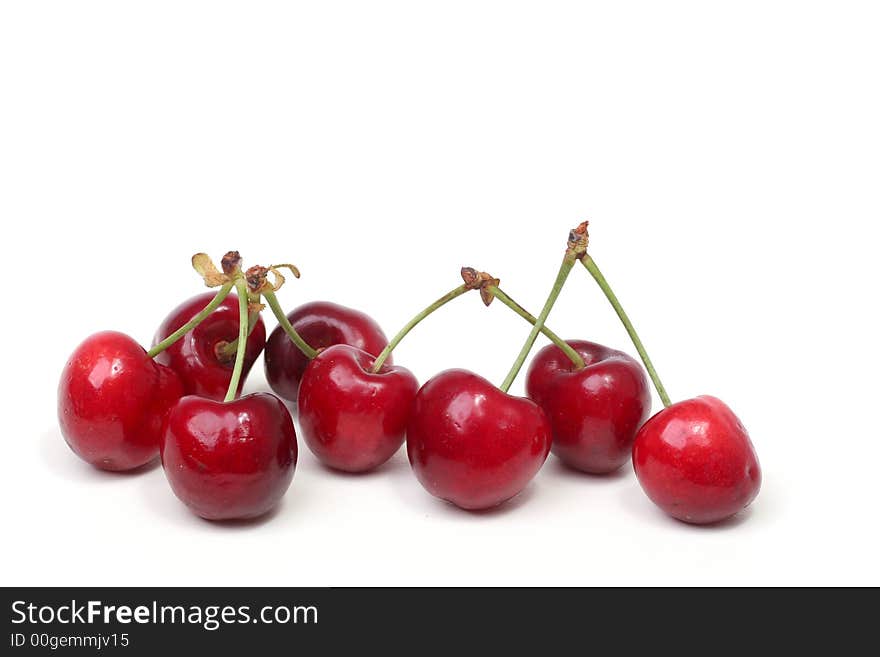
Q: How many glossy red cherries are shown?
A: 8